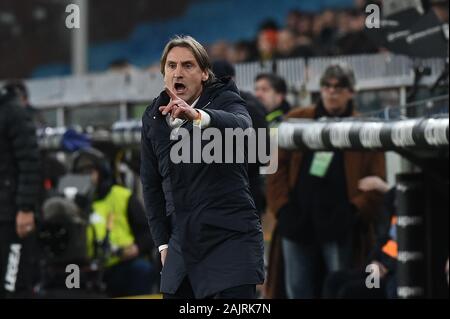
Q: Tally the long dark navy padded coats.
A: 1